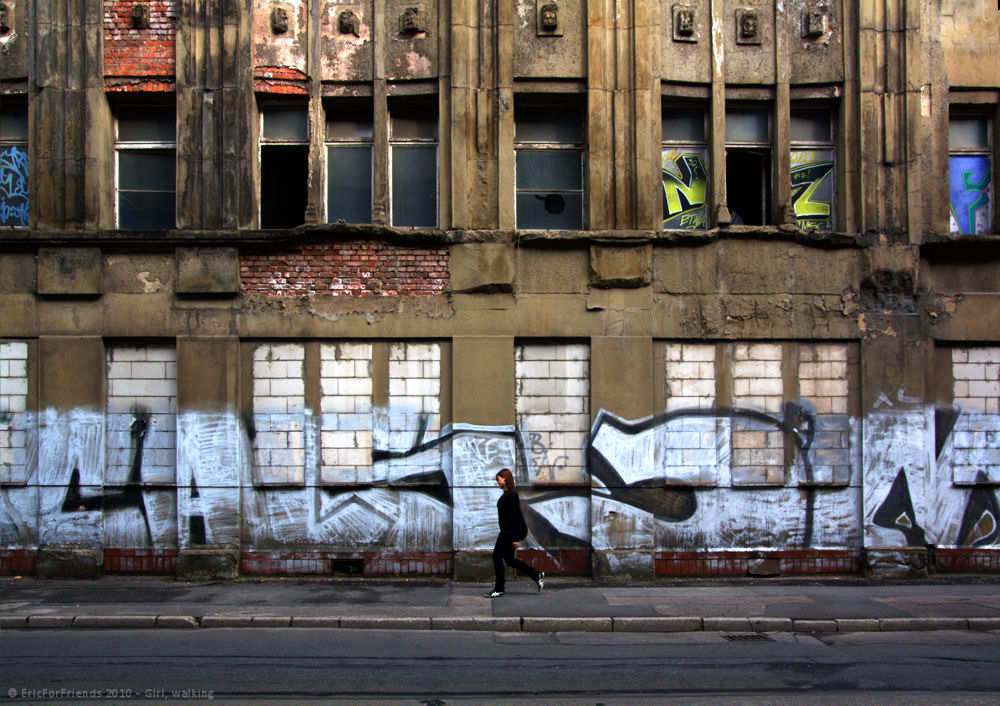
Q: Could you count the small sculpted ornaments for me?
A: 9